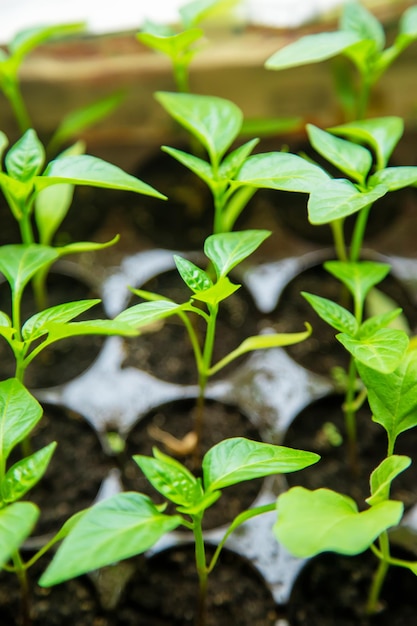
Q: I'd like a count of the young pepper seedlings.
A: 12